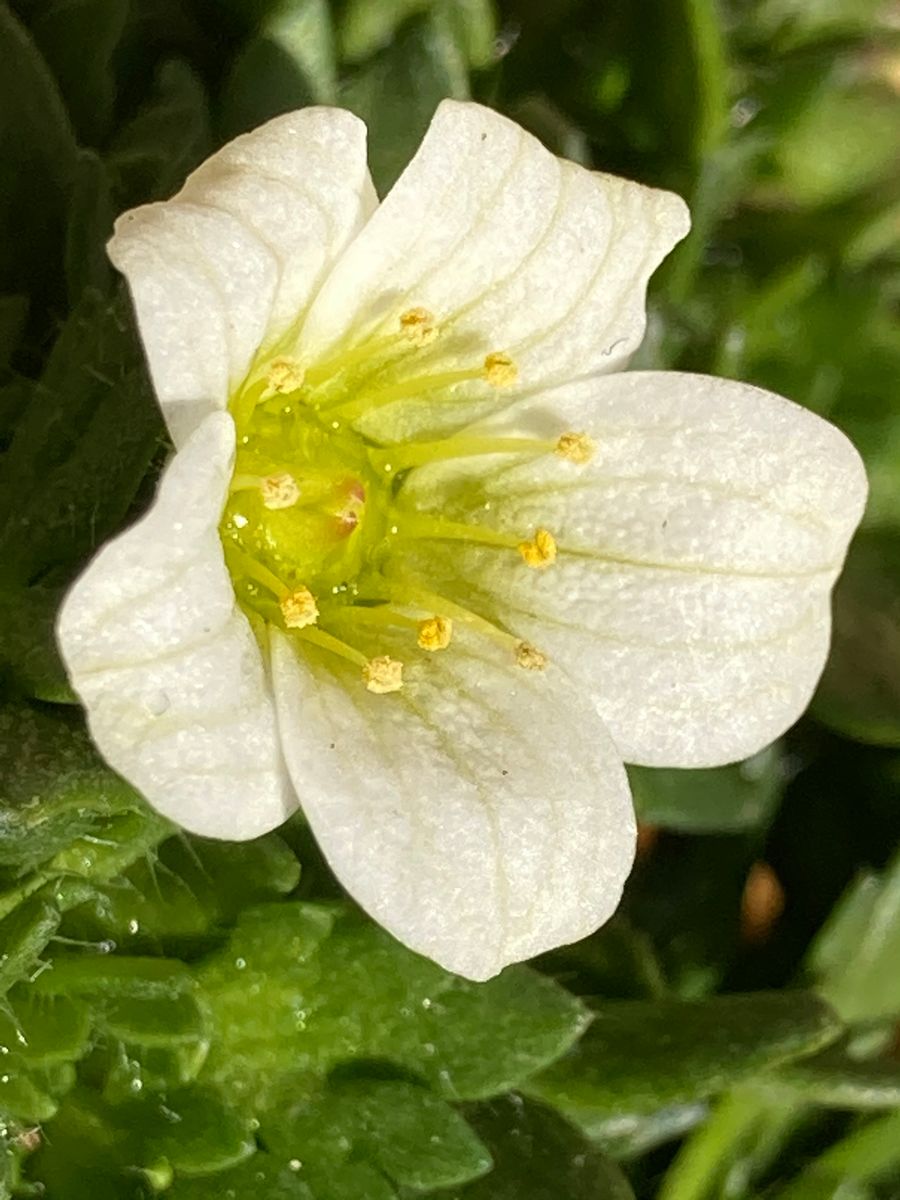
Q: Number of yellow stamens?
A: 10